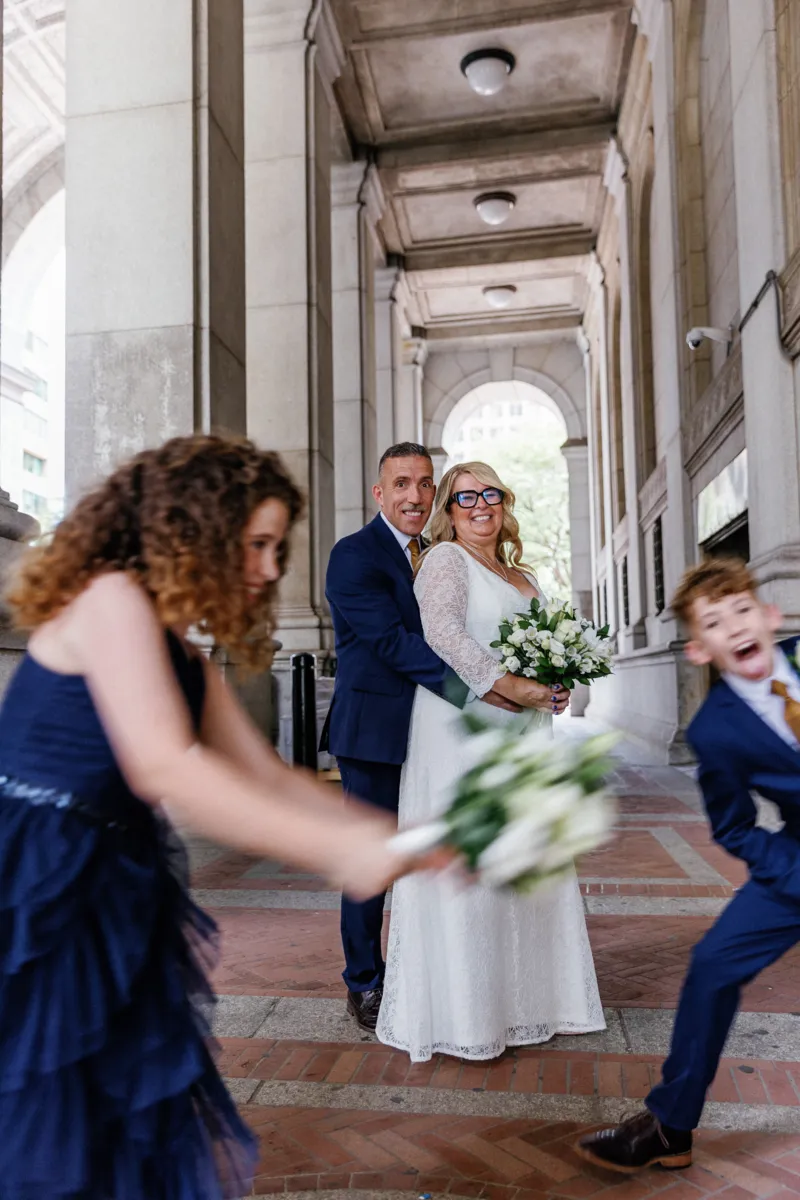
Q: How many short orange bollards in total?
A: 0